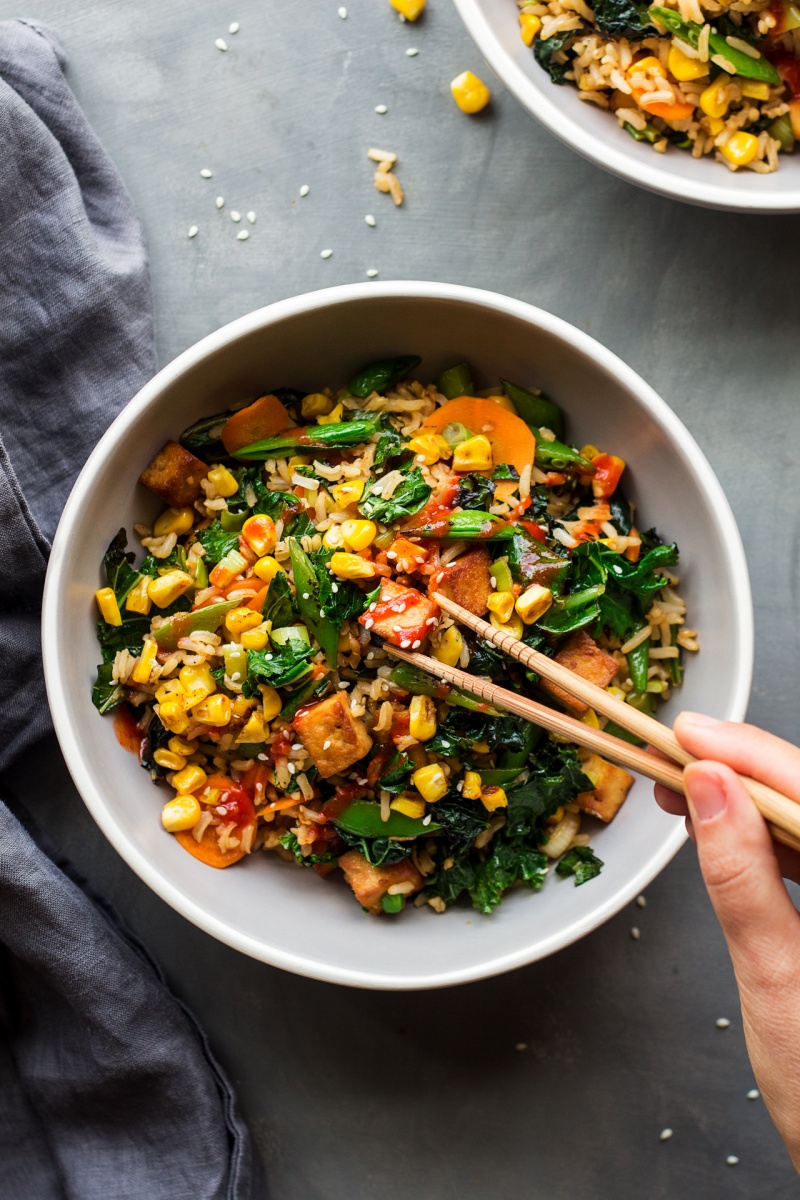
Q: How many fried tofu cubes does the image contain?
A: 7